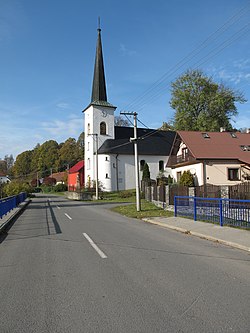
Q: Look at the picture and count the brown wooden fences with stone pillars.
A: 1